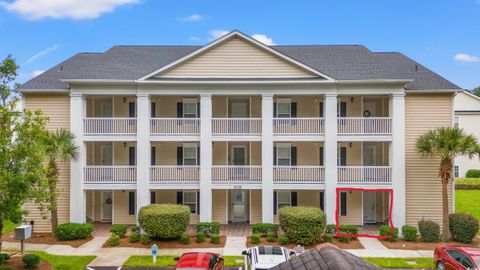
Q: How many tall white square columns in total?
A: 6